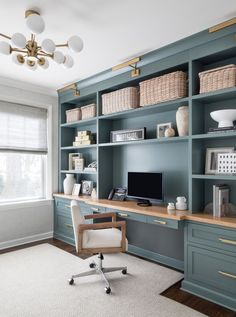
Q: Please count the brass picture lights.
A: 3